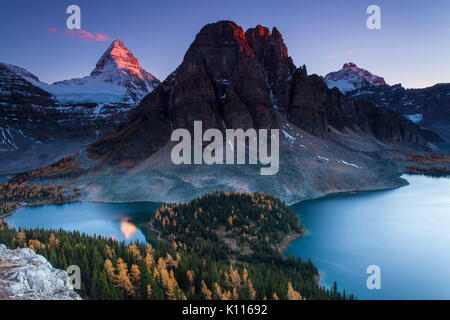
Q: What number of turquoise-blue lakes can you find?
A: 2